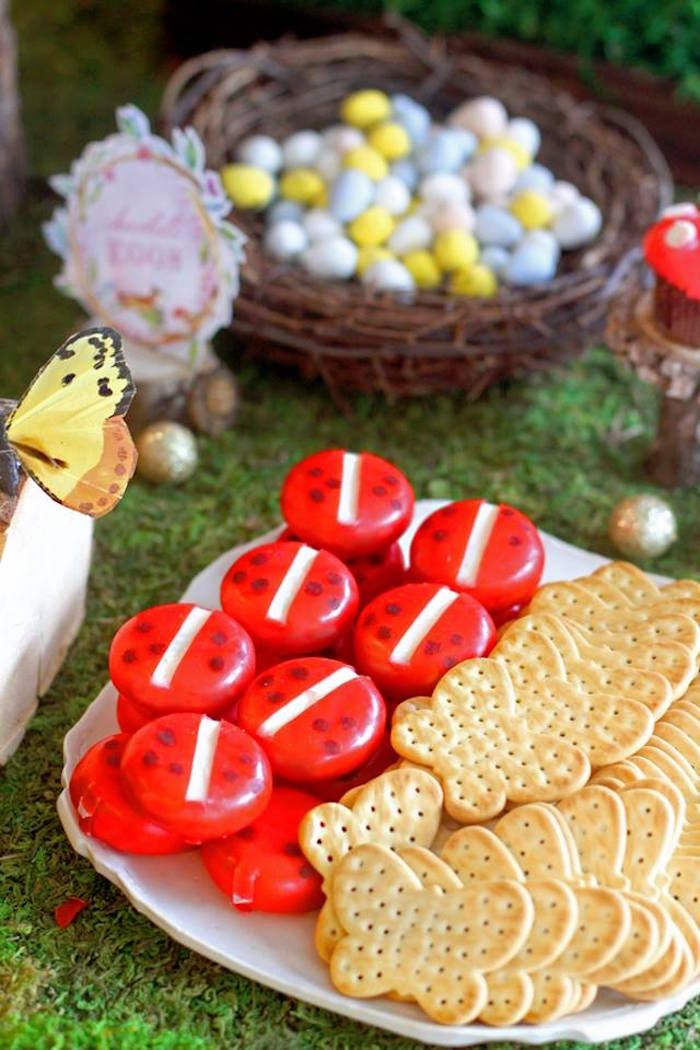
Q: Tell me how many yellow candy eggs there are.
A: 12